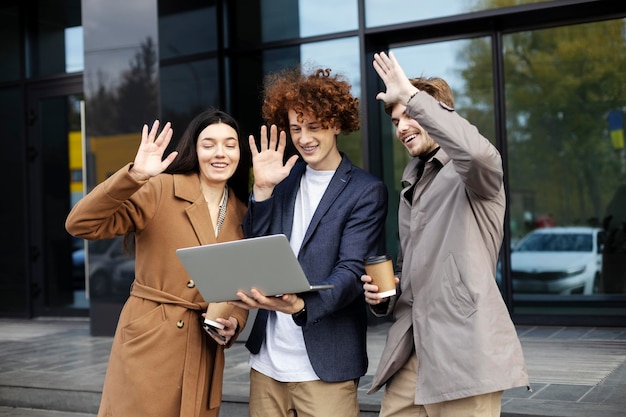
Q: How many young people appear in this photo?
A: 3